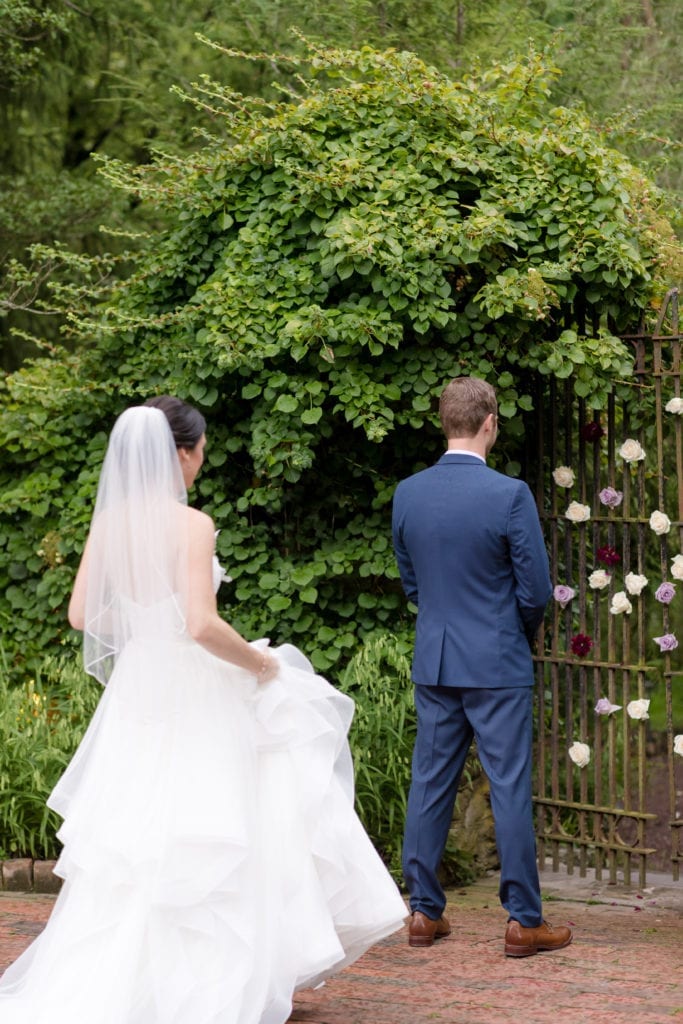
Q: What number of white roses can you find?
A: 12